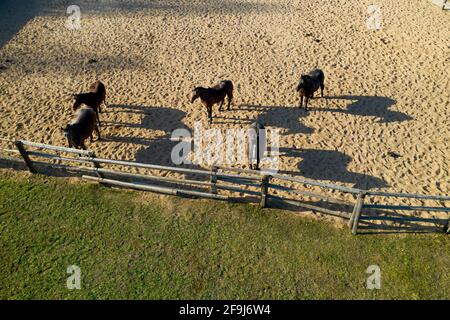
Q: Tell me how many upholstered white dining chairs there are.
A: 0